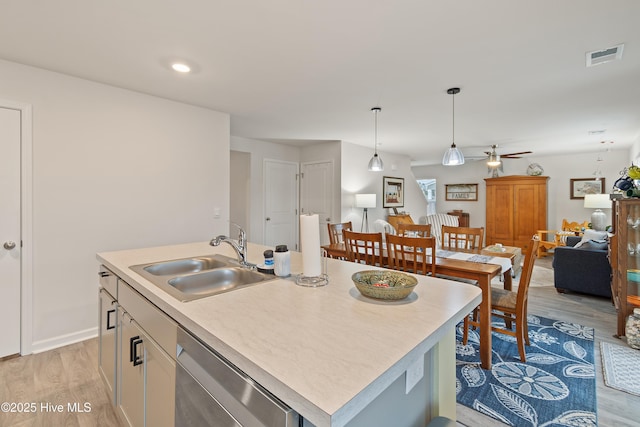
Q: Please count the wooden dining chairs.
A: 6